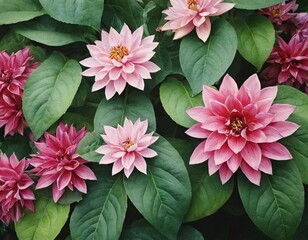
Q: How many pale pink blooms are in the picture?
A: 3